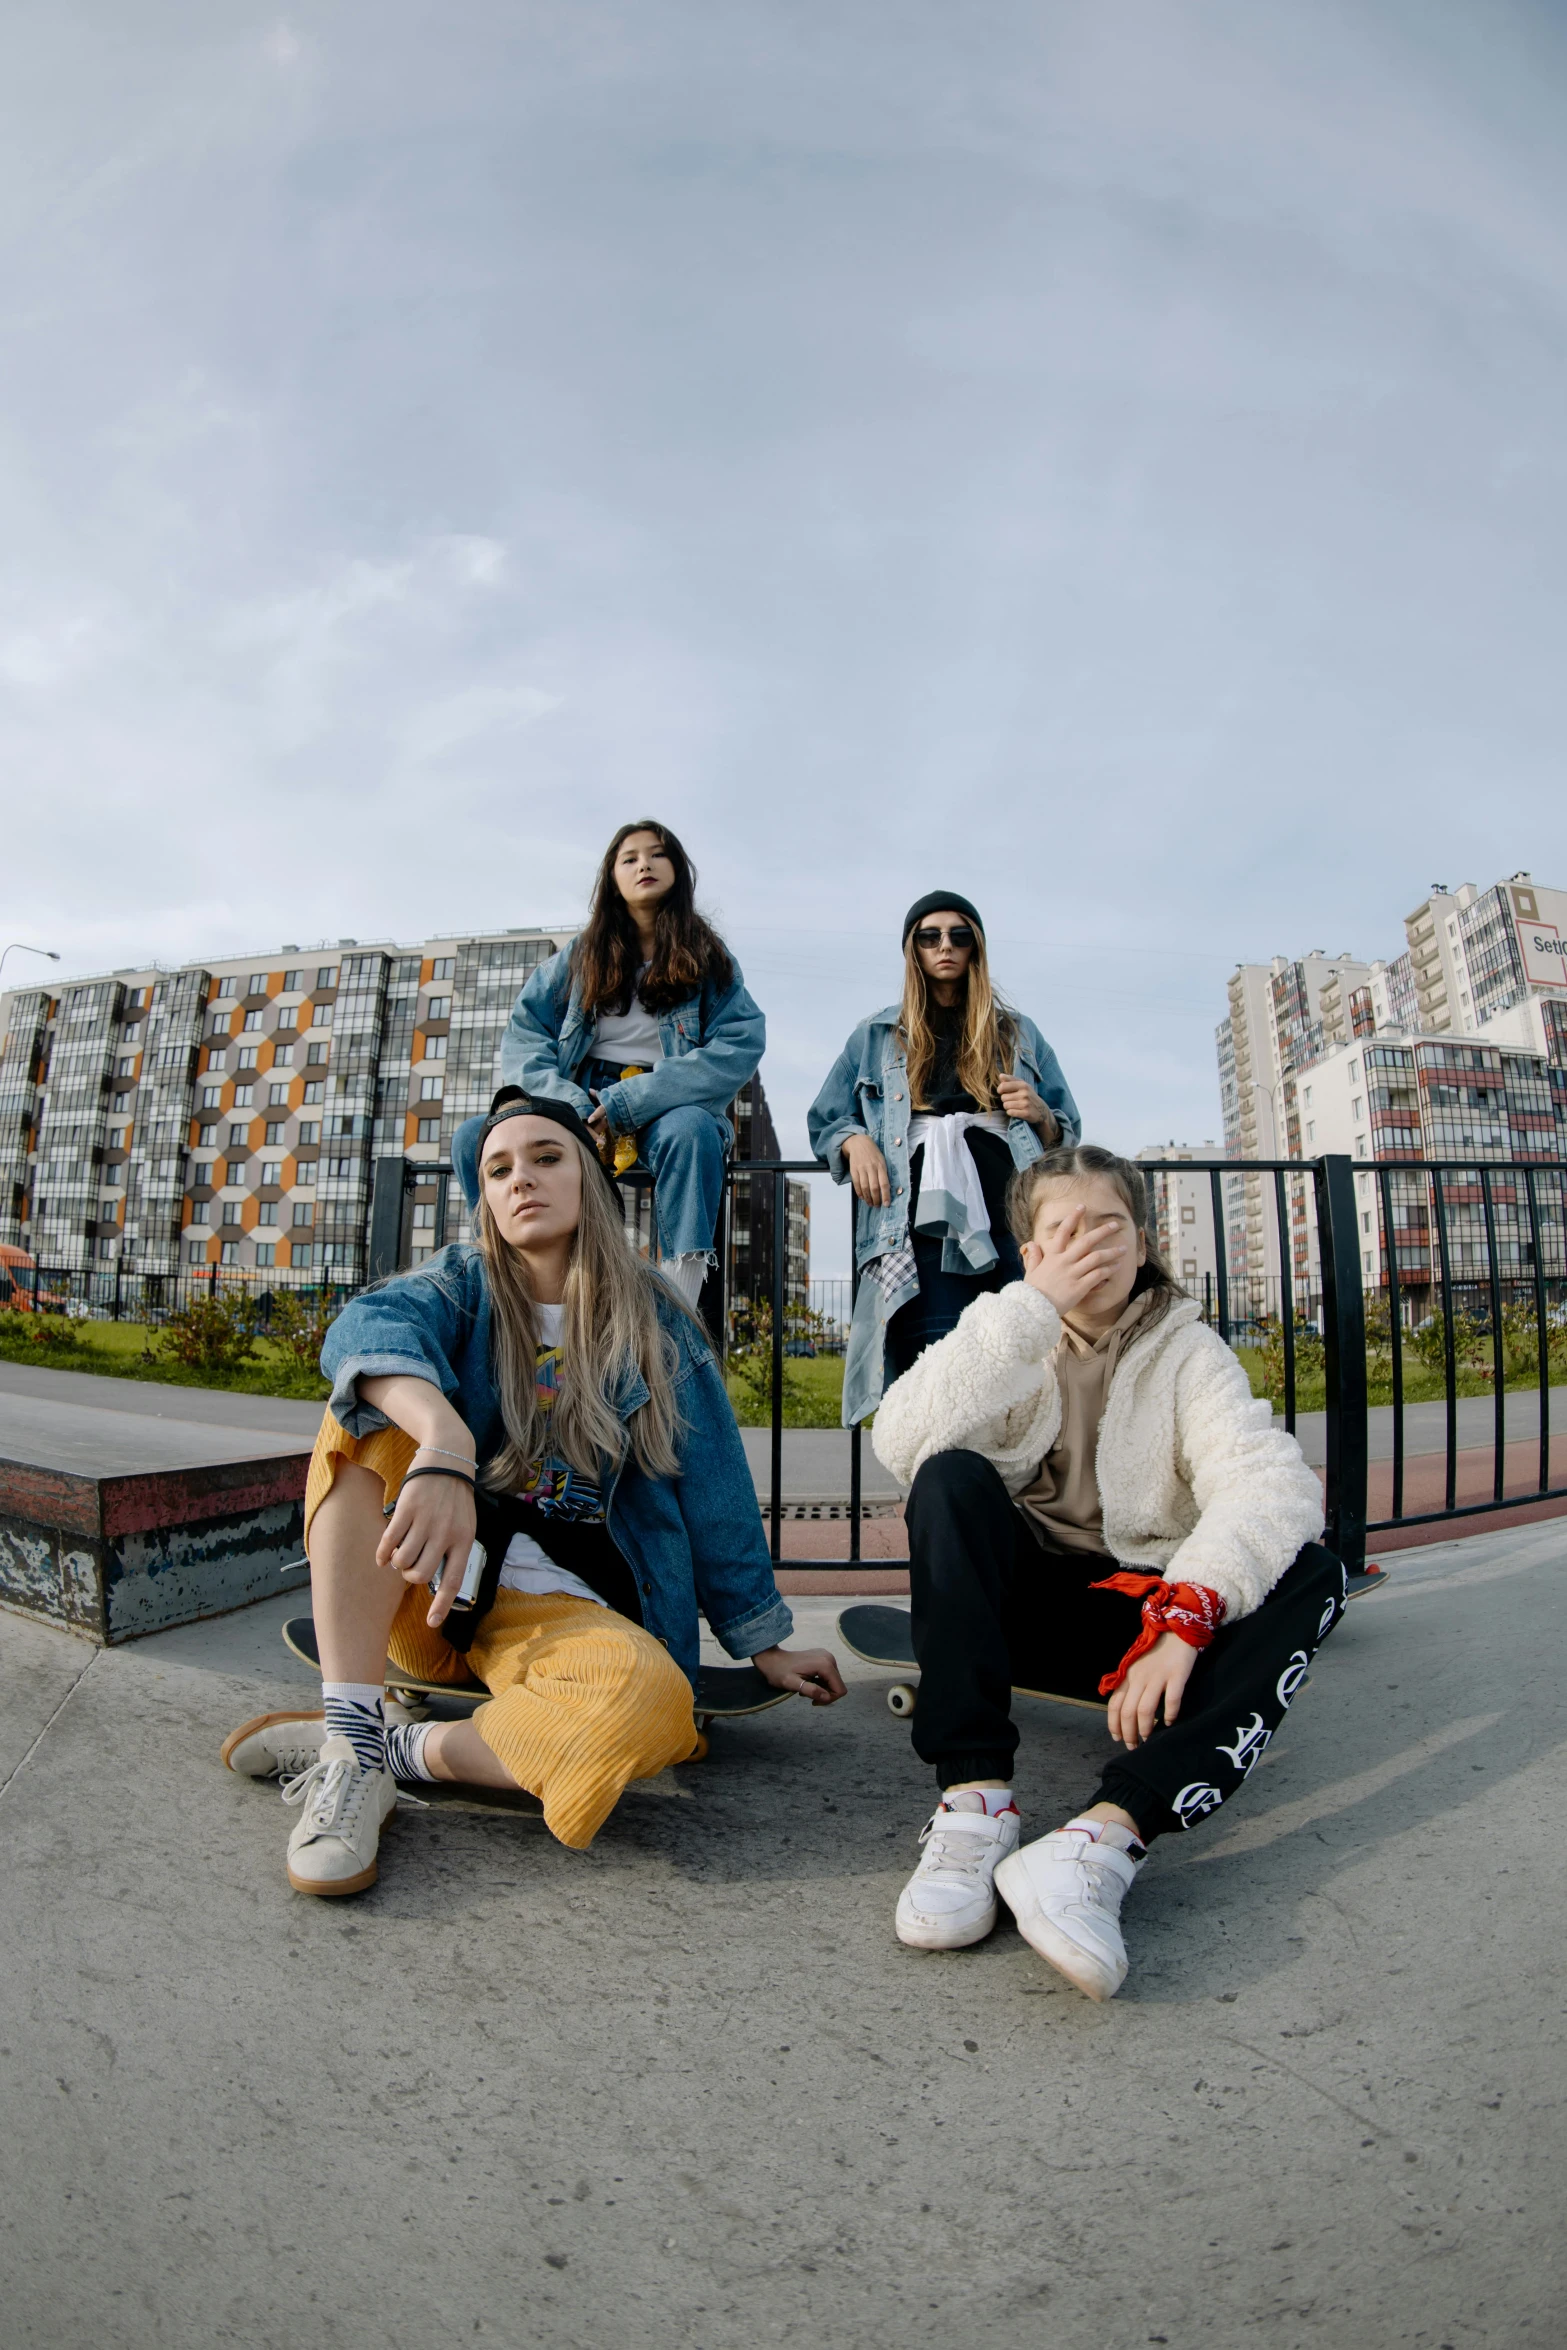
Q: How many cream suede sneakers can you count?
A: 2